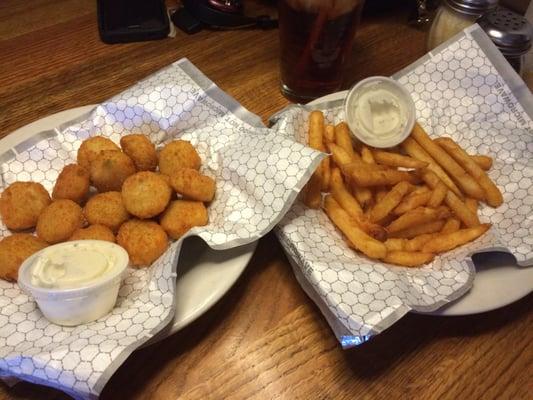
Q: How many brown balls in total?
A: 14